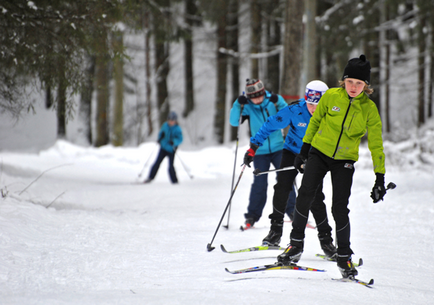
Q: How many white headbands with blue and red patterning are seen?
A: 1